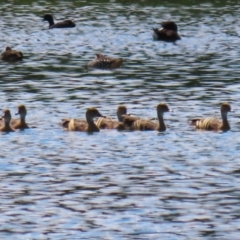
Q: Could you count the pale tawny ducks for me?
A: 6